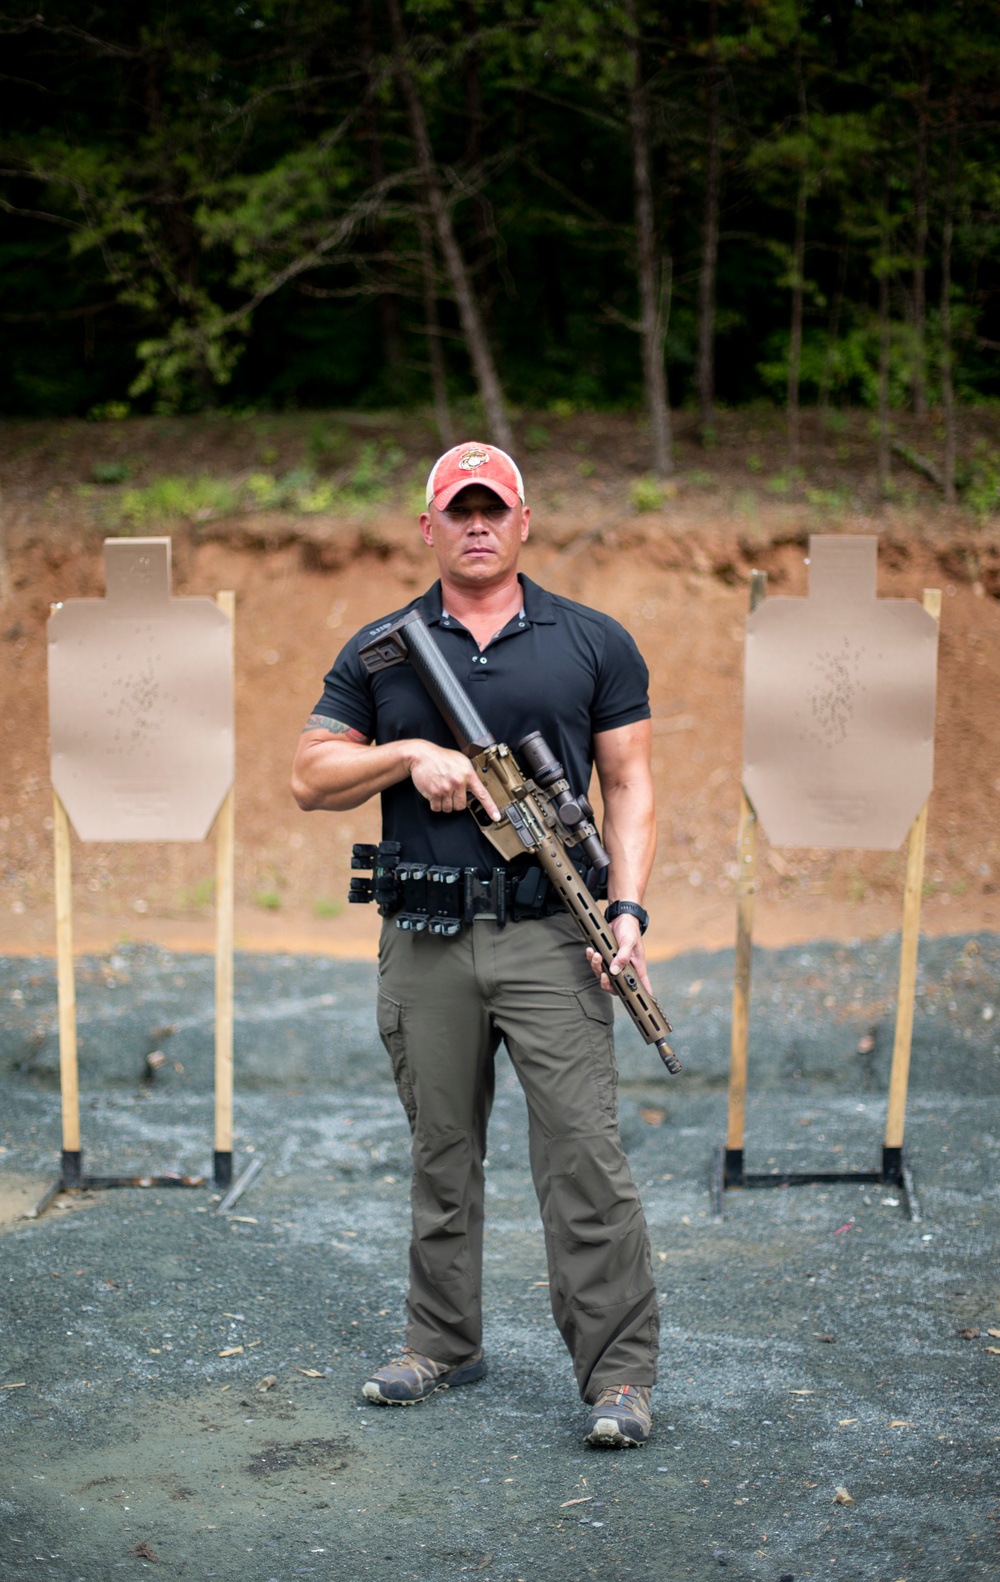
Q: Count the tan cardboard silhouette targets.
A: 2